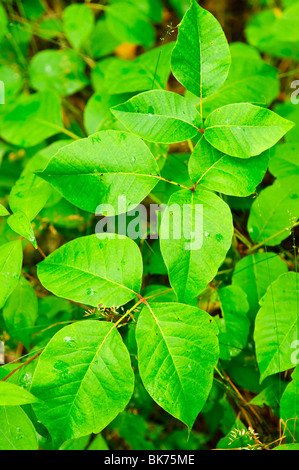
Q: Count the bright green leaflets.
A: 9